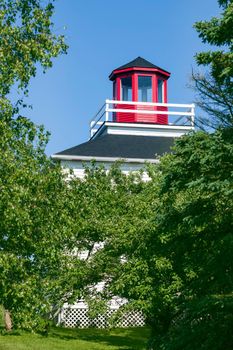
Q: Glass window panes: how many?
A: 3